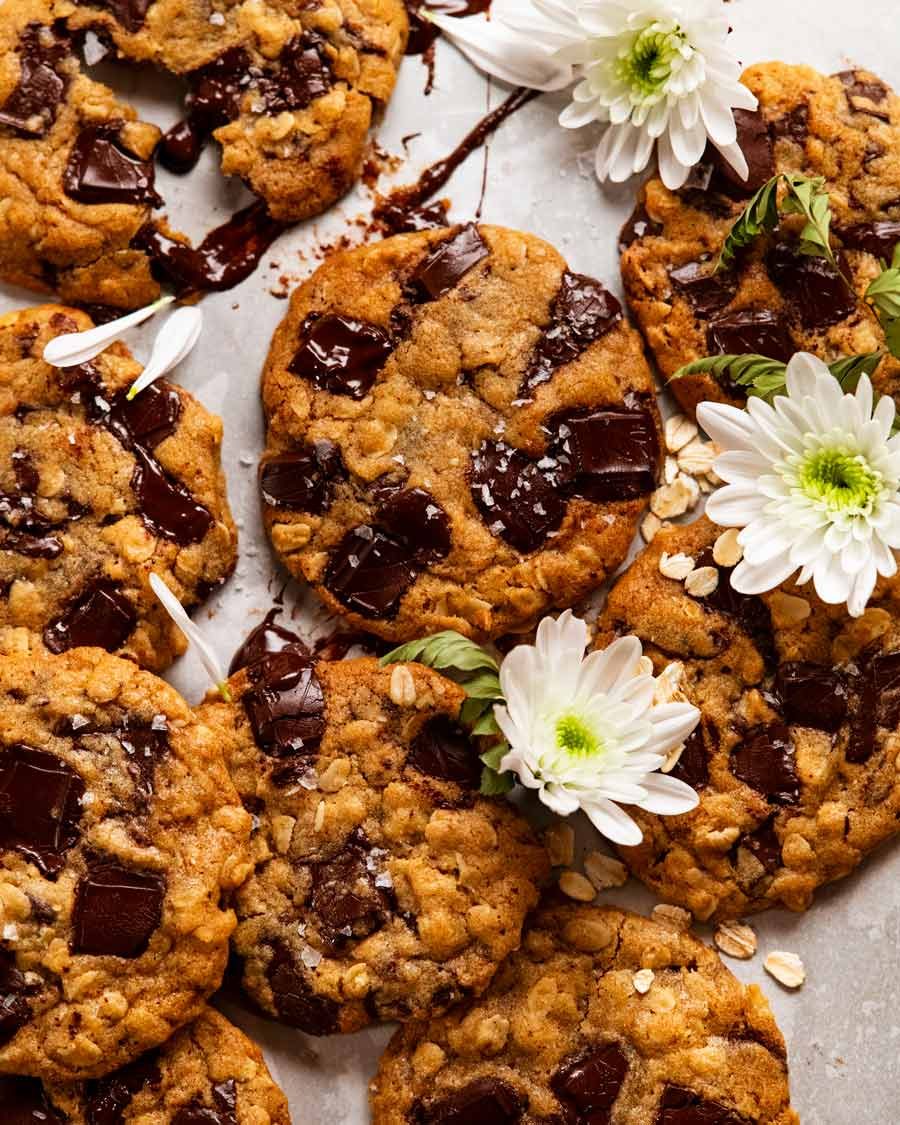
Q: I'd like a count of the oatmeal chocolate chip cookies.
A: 9